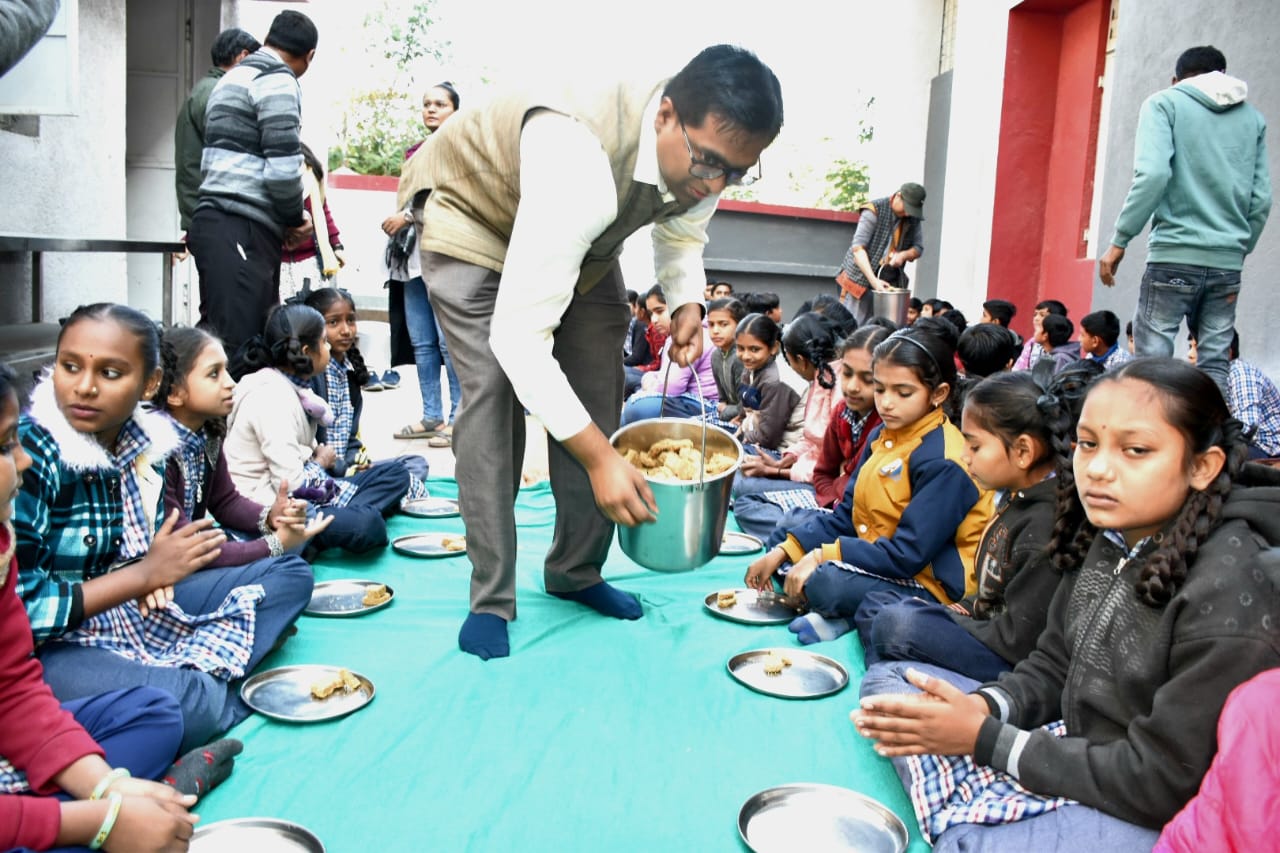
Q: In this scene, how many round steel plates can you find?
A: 9